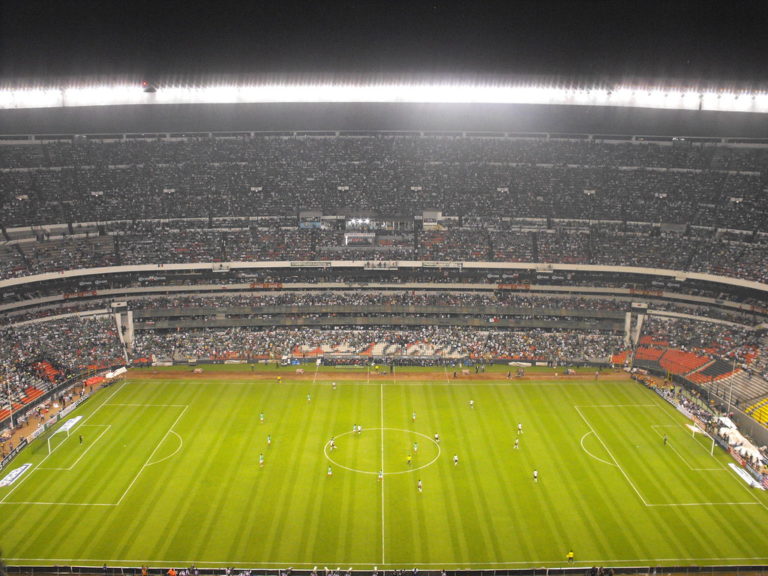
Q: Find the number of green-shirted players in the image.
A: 9